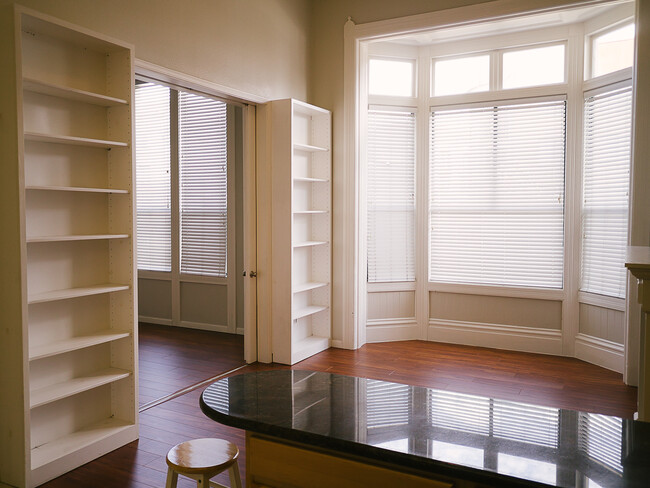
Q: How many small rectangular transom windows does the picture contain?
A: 4